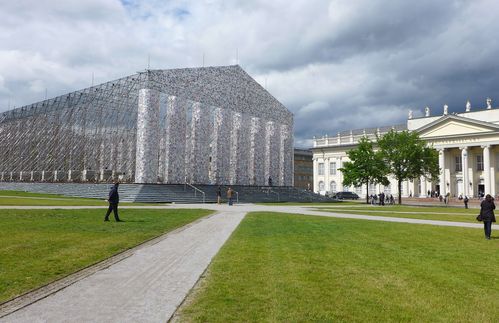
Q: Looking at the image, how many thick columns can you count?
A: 8